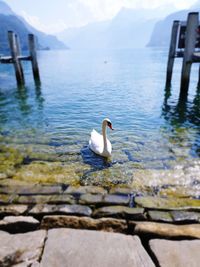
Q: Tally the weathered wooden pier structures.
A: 2